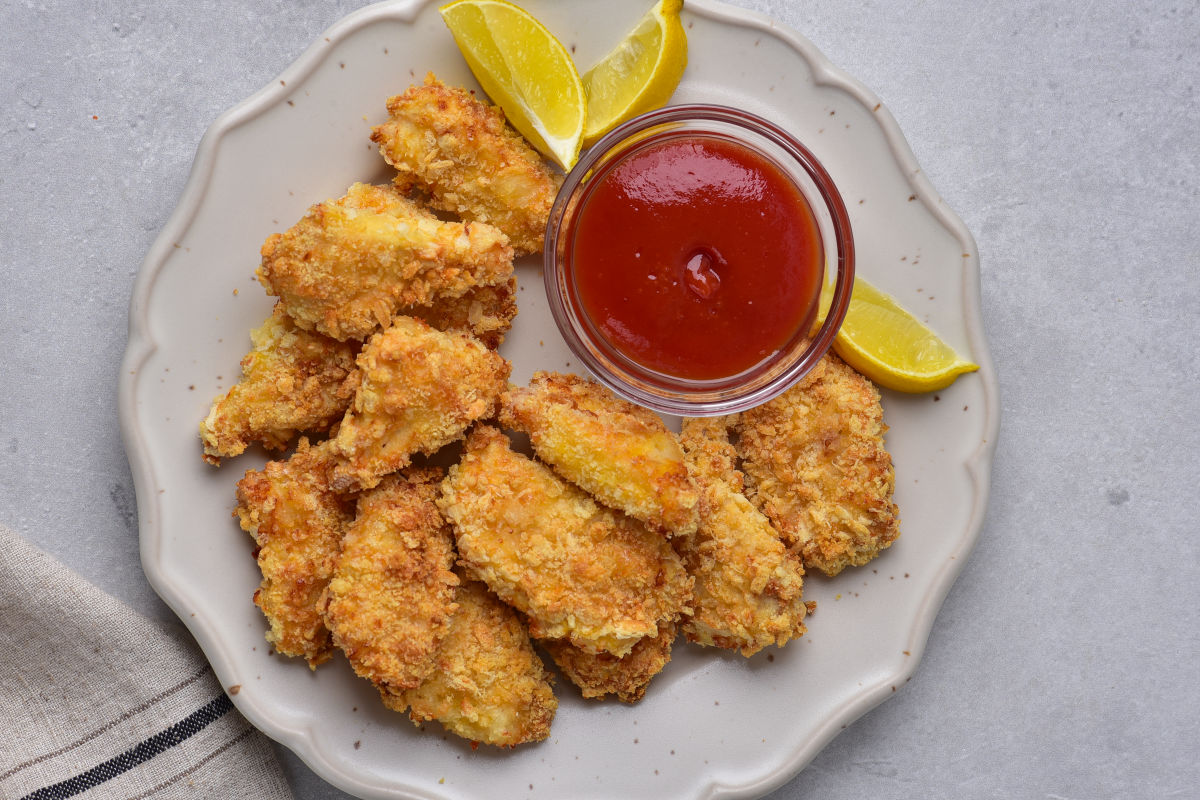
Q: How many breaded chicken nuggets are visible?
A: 13